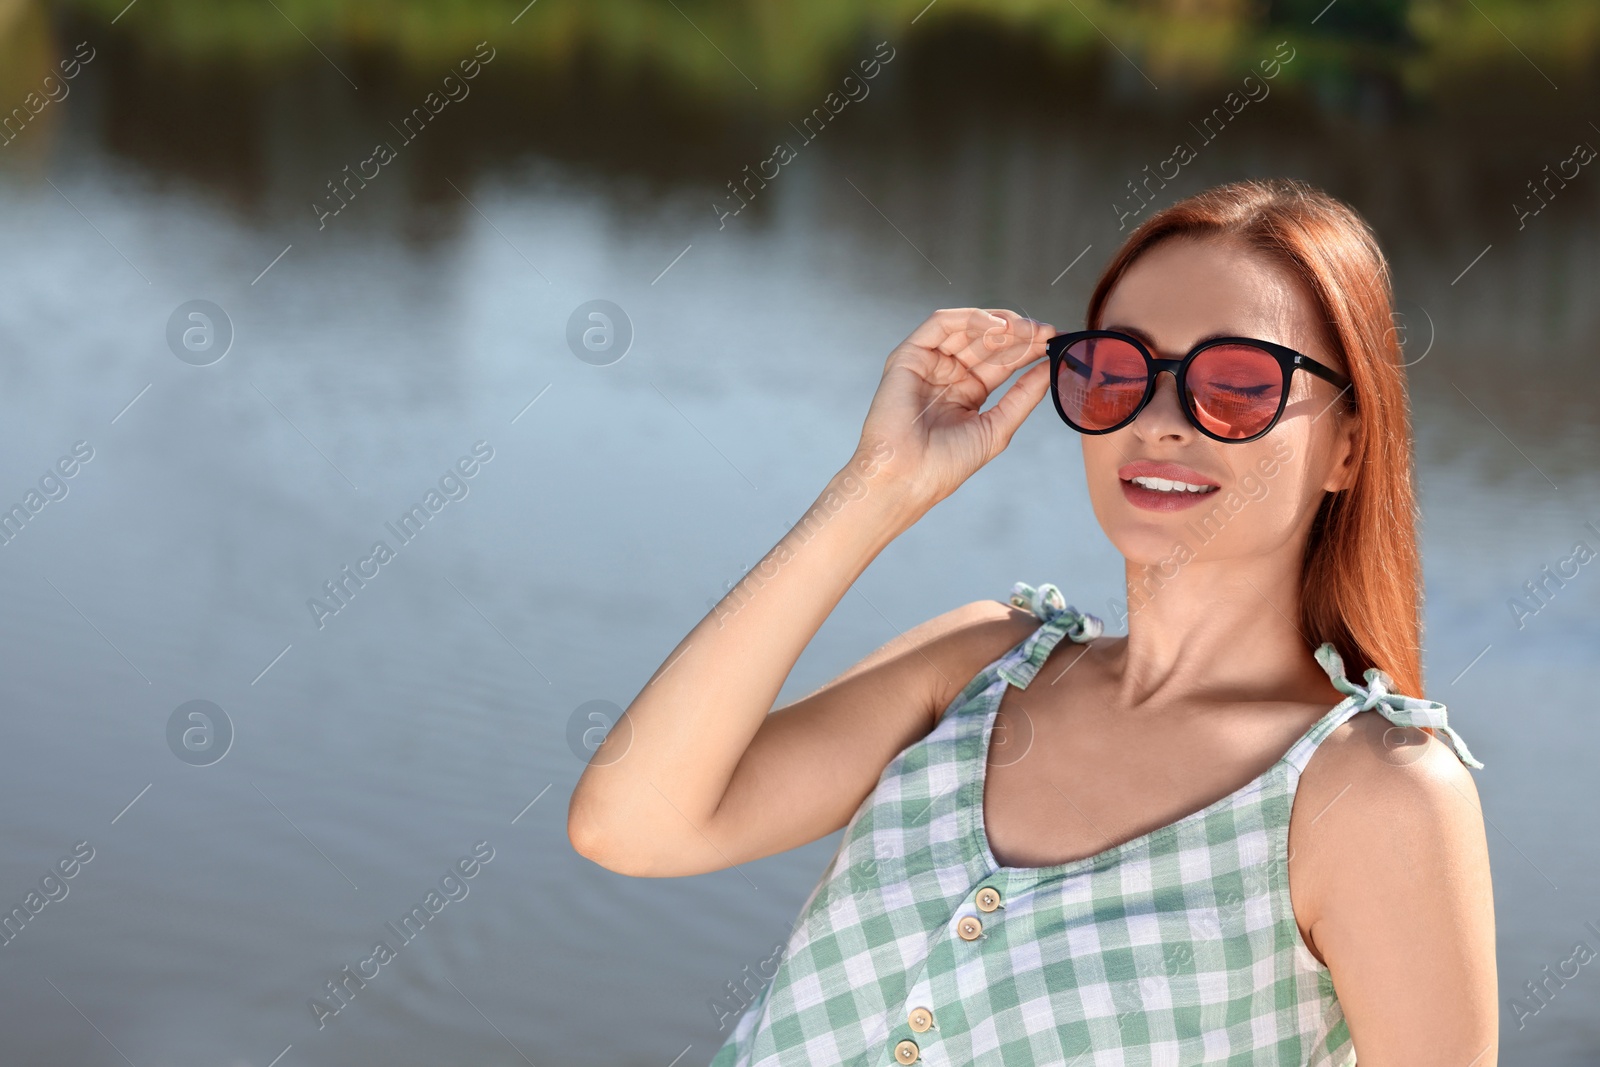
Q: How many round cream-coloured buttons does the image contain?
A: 4